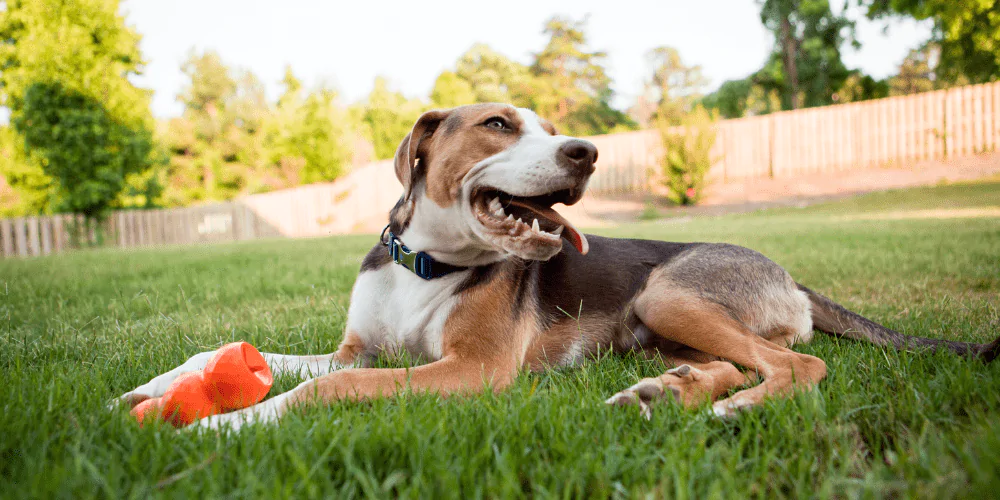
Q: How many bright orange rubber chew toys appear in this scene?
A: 1